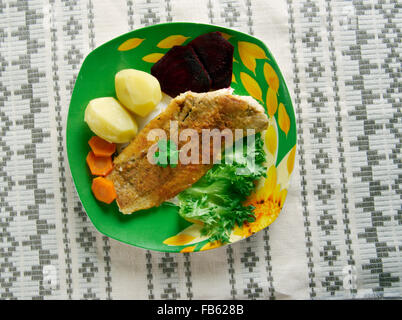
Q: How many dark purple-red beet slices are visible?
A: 2